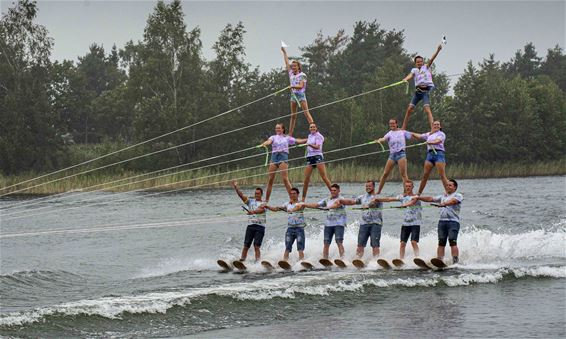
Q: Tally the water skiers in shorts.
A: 12